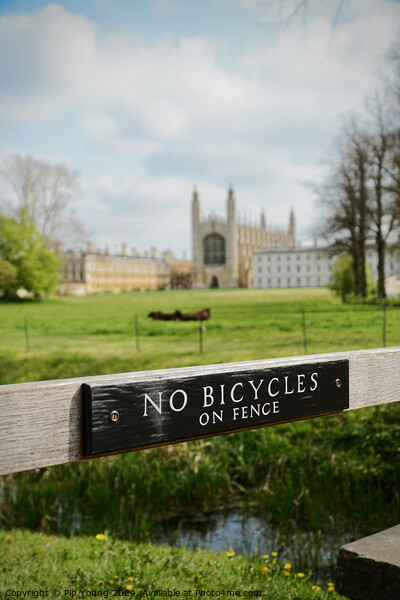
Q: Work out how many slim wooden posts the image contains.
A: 5